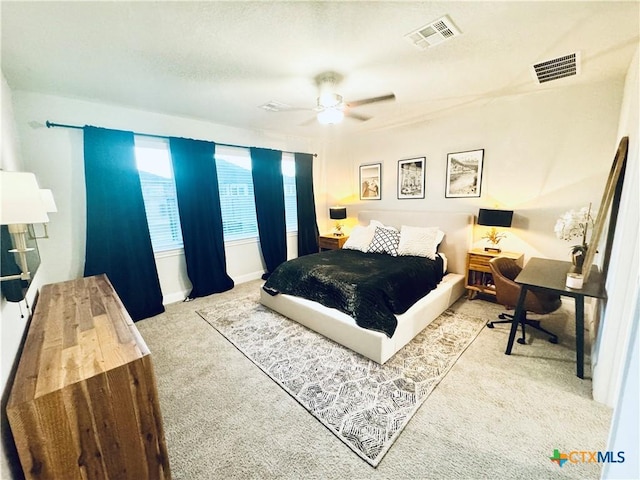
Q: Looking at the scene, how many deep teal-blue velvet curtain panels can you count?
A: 4